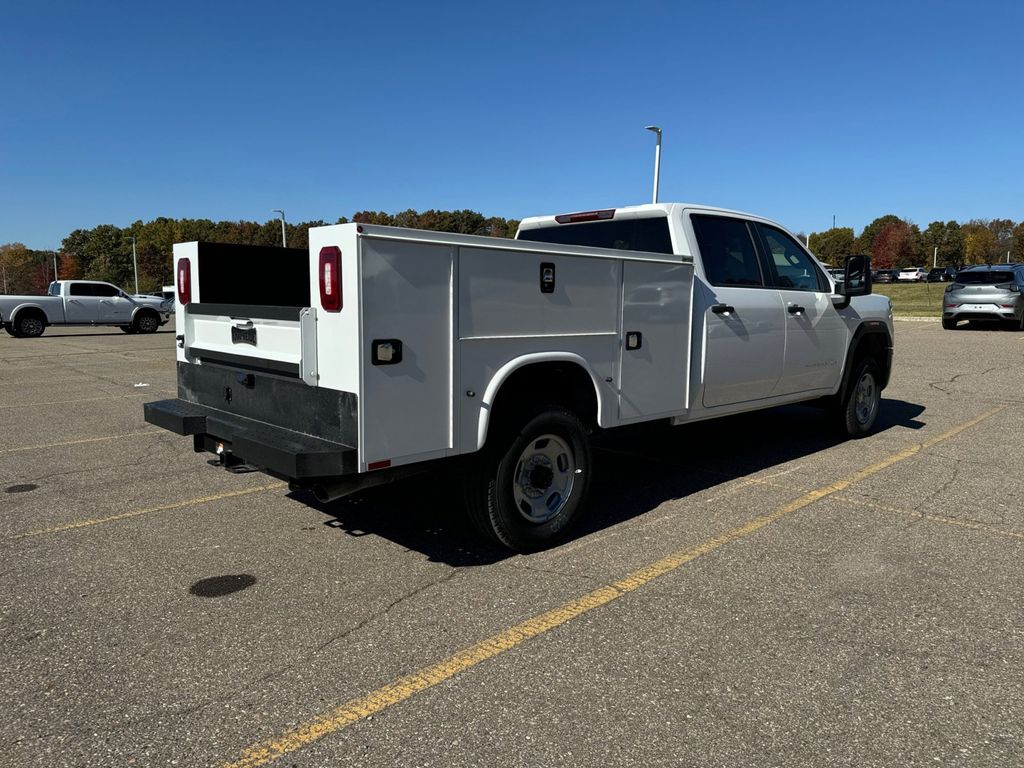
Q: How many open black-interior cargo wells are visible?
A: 1